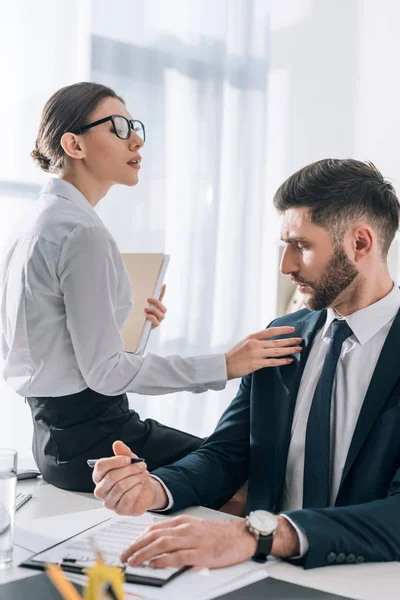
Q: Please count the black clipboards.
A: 1